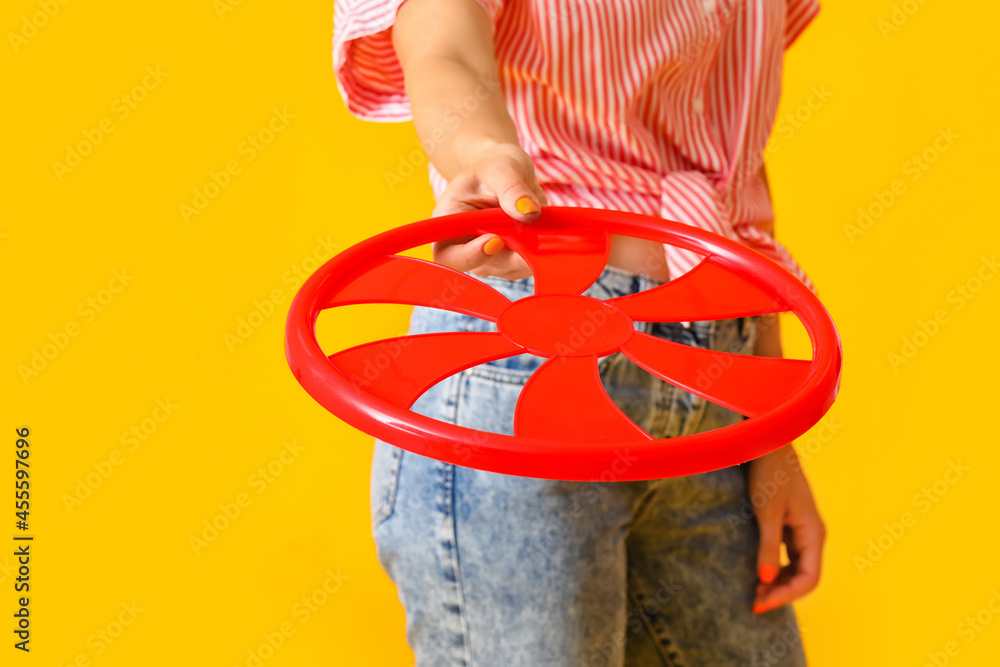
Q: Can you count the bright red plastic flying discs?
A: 1